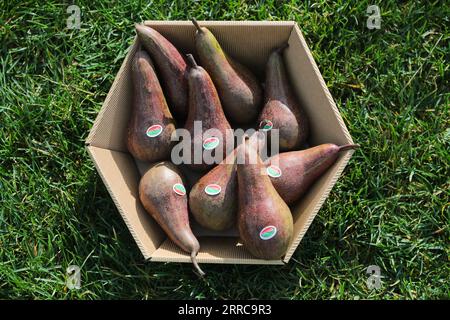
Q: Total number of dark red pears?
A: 9